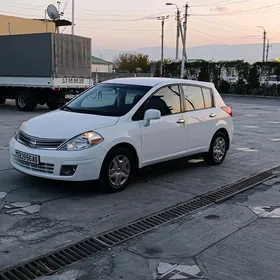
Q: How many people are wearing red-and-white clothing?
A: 0